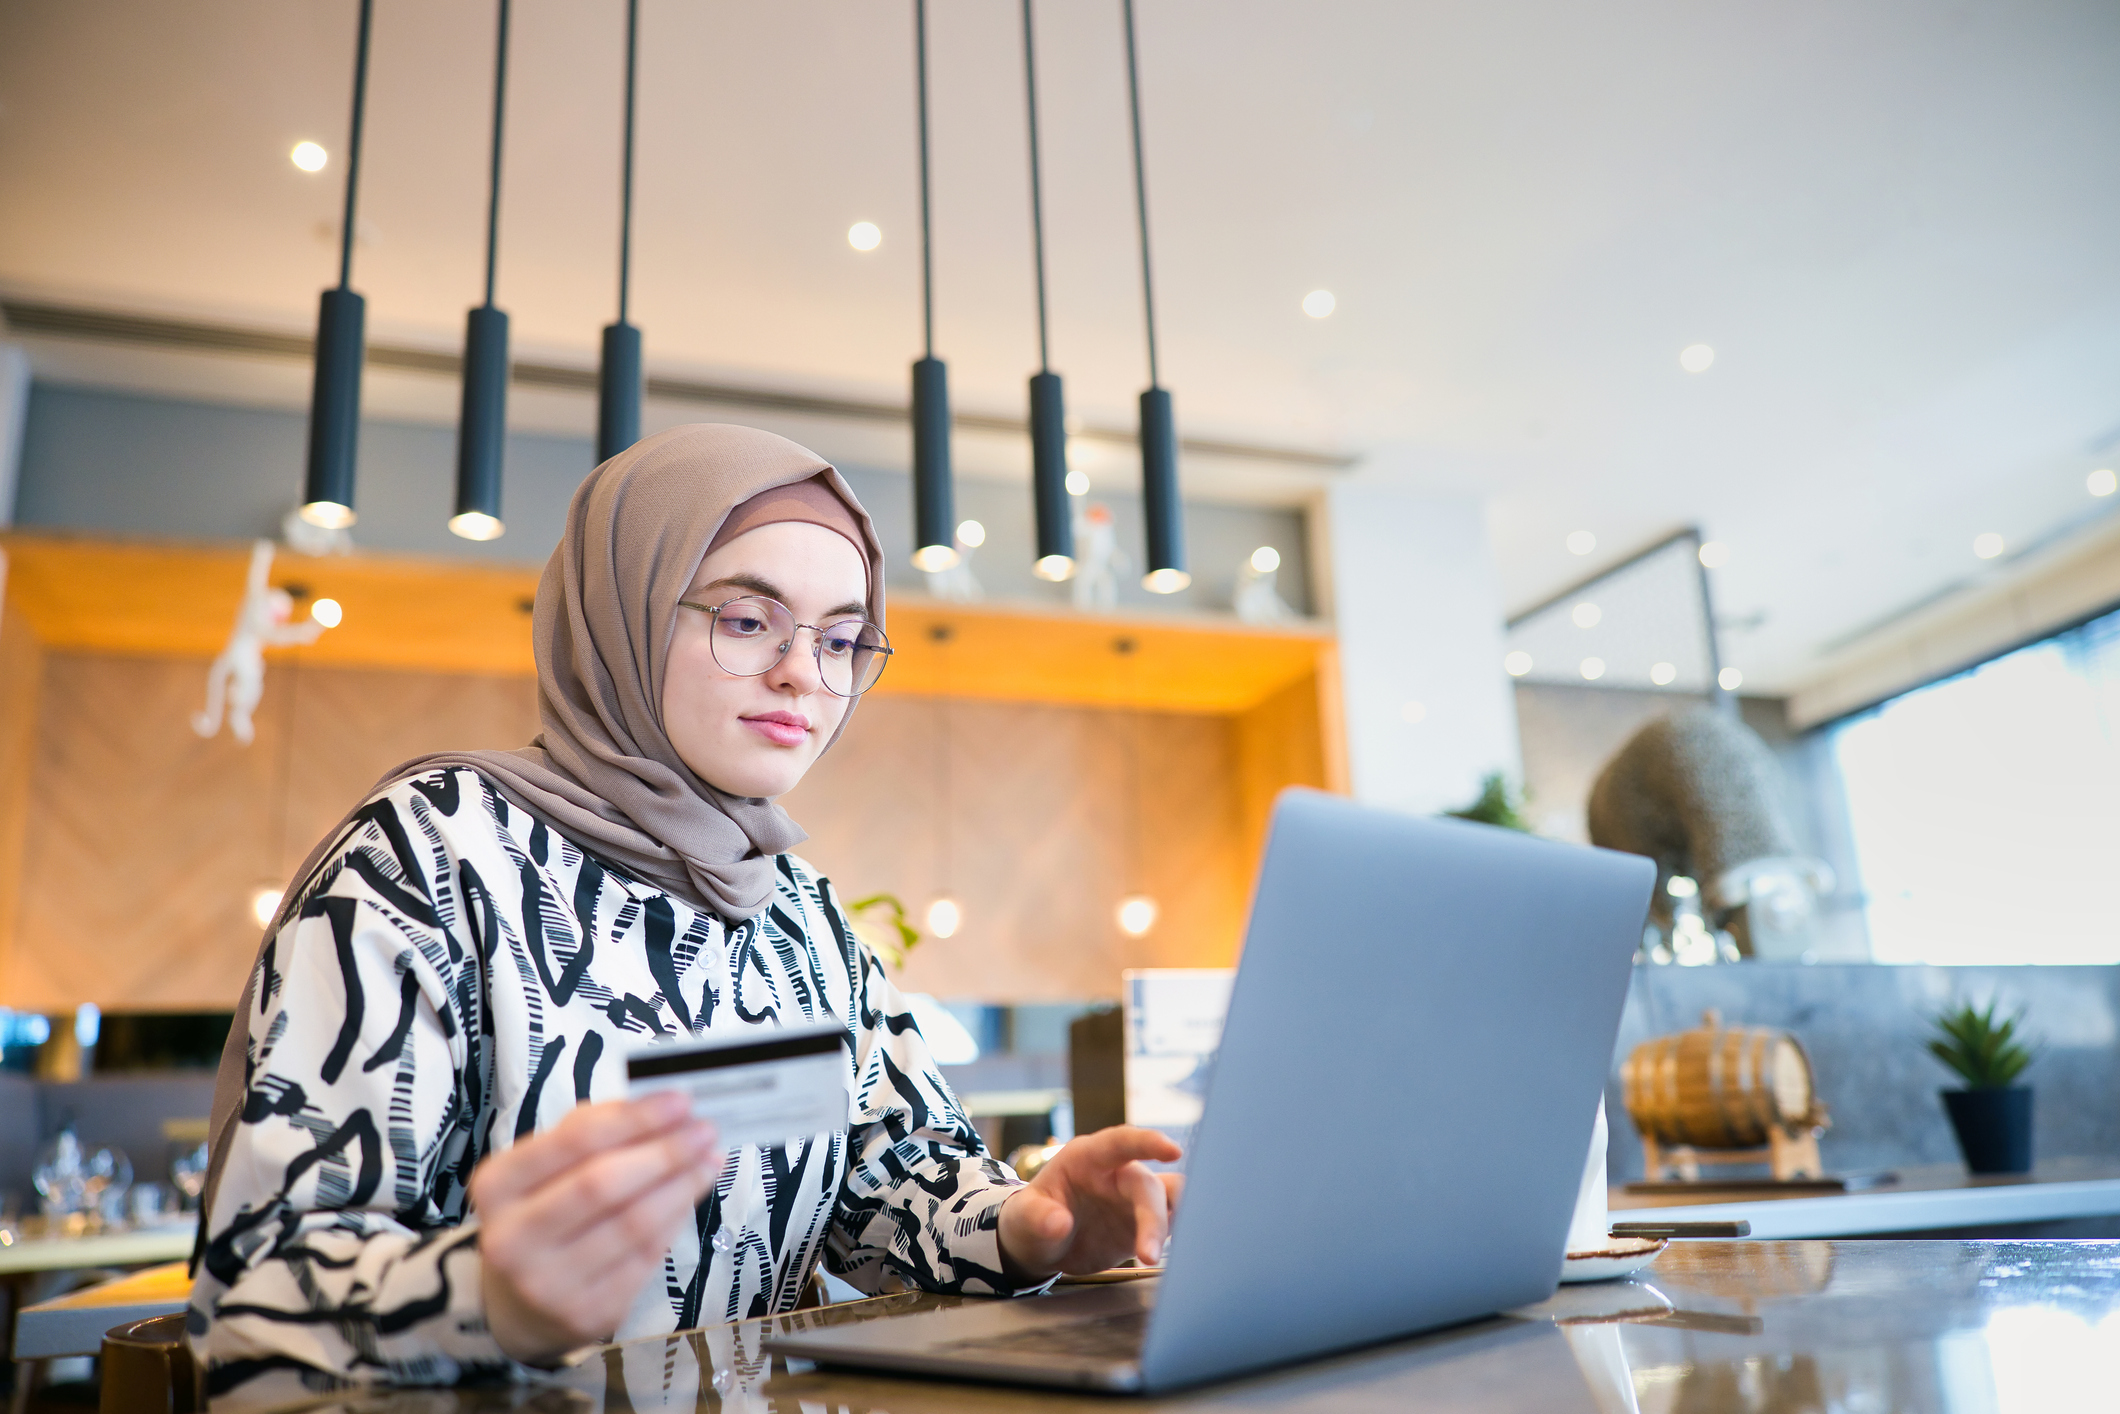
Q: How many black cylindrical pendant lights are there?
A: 6